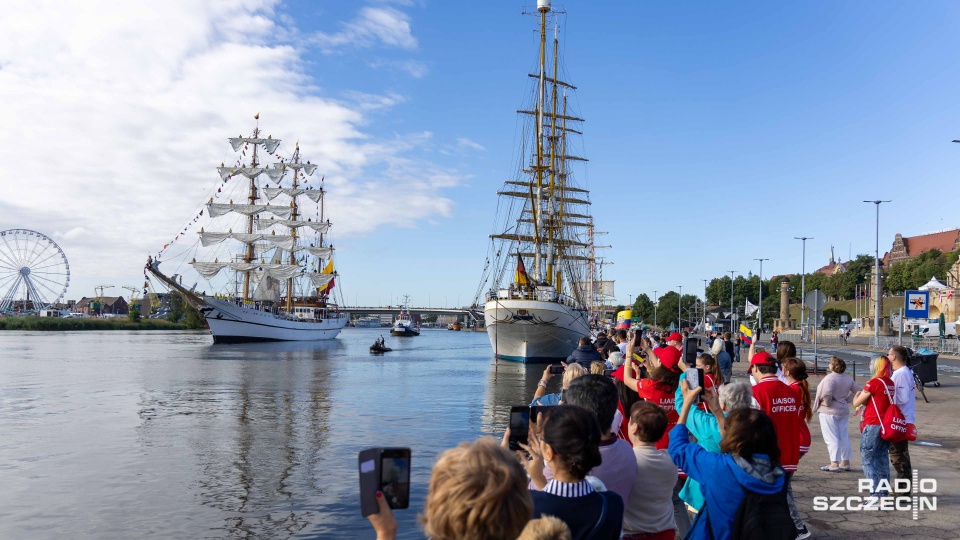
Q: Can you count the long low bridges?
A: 1